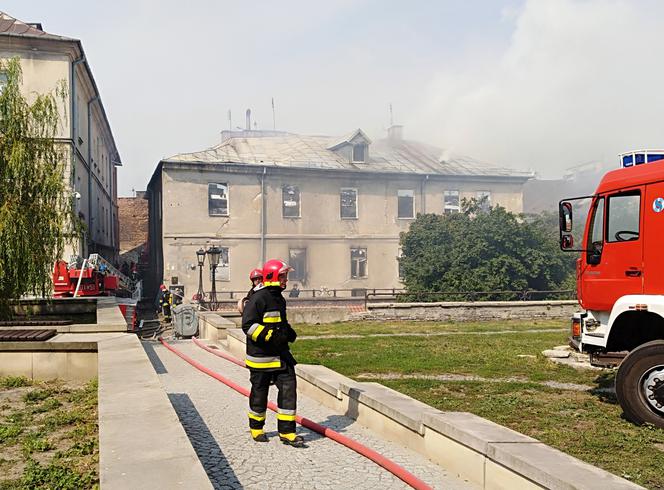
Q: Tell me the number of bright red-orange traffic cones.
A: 0